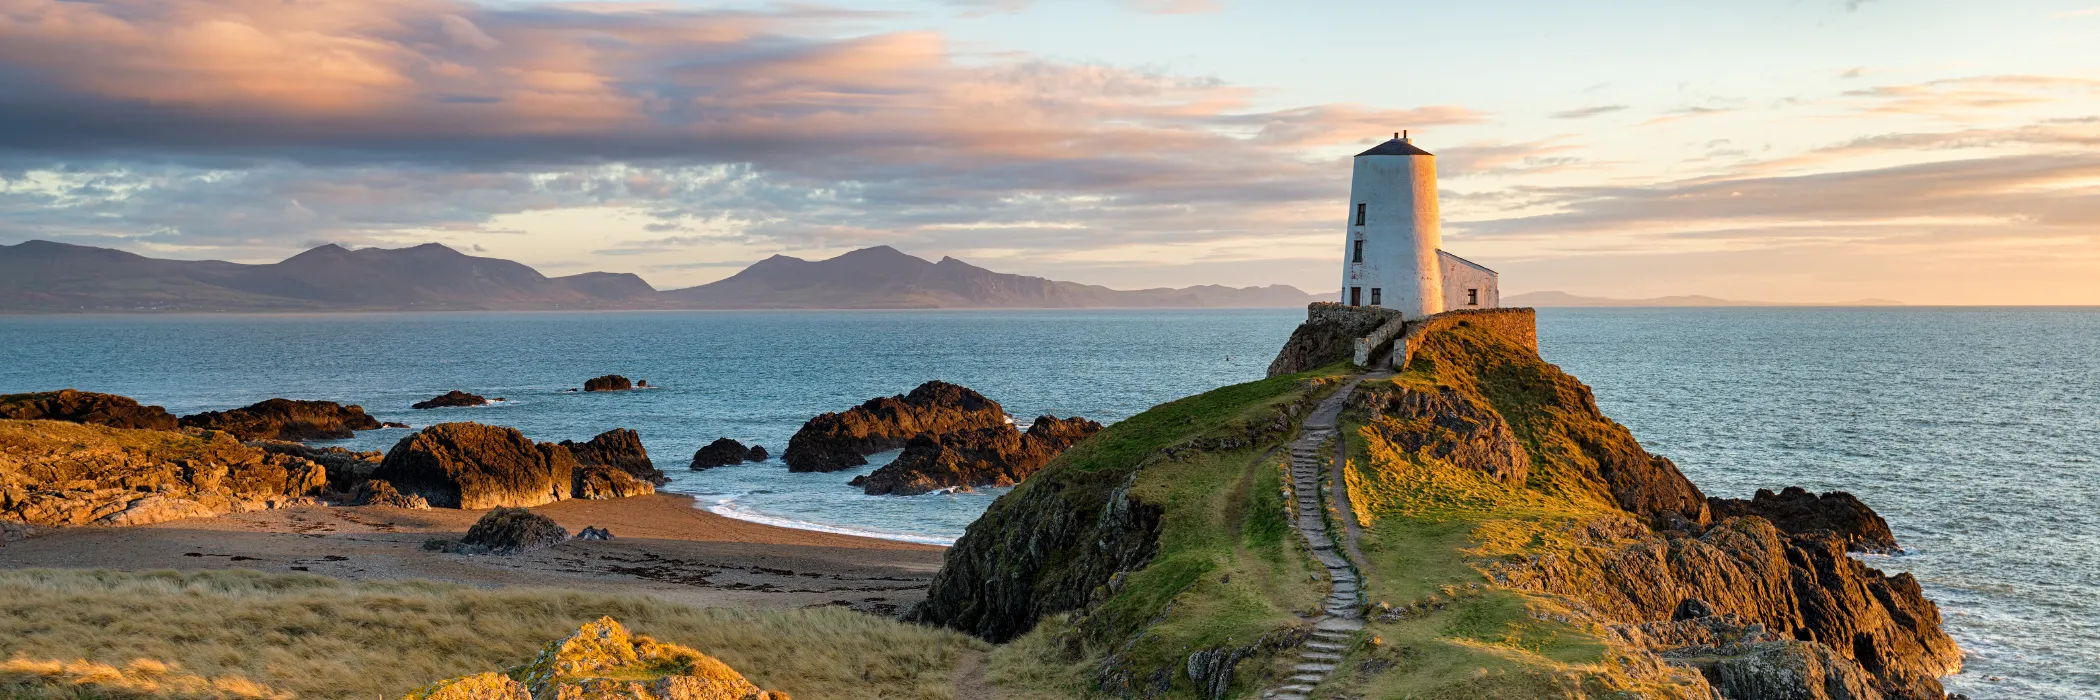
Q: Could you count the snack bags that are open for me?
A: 0